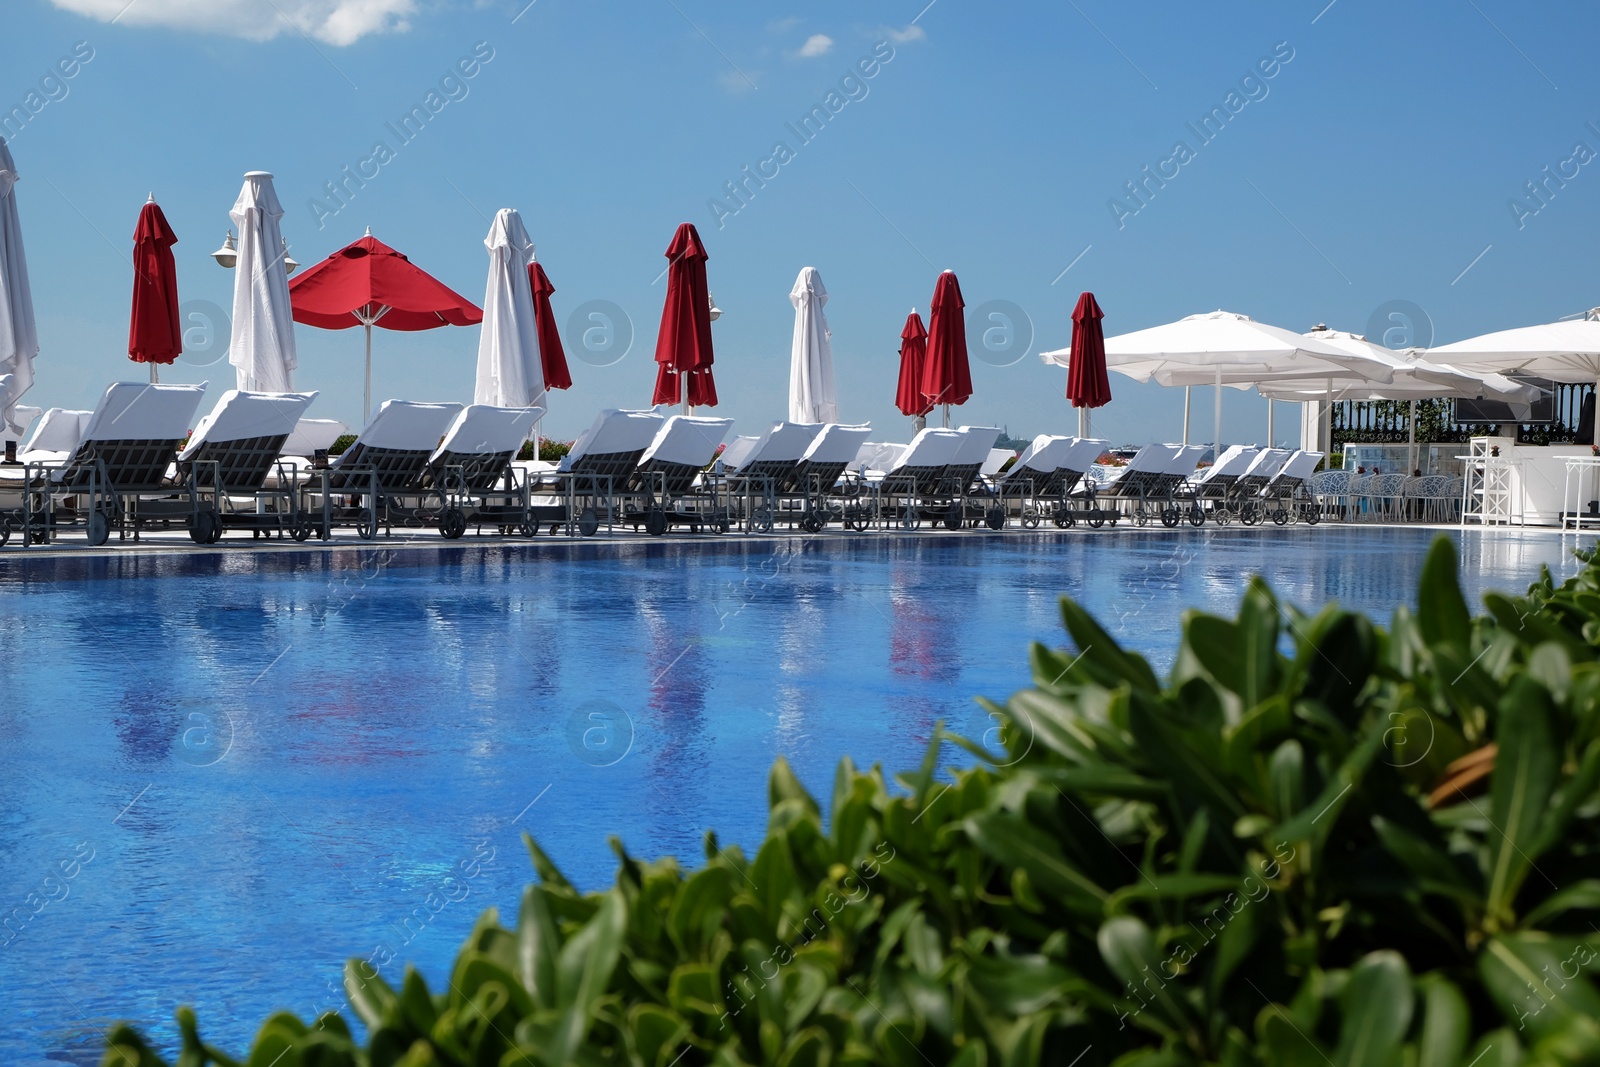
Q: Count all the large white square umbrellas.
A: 4